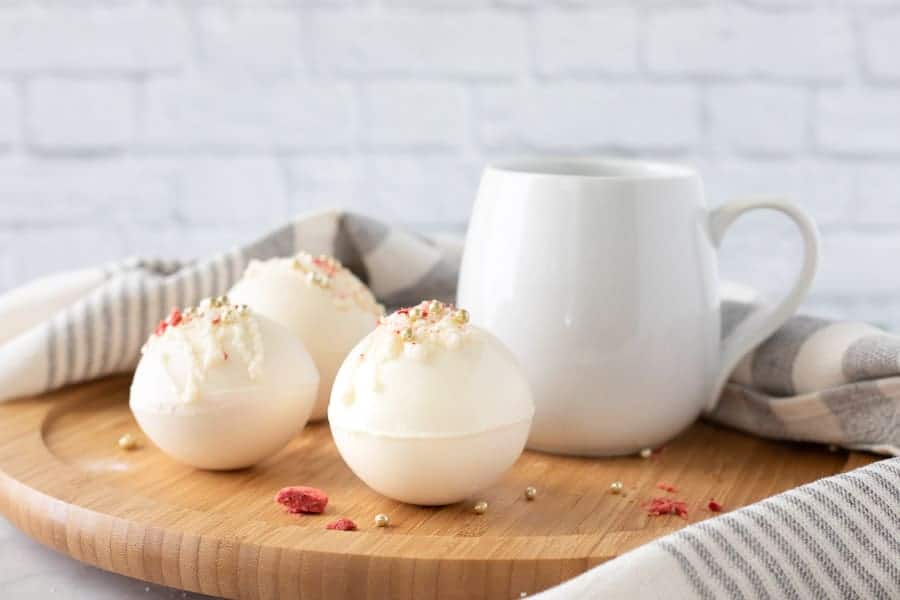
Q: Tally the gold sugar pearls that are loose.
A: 6